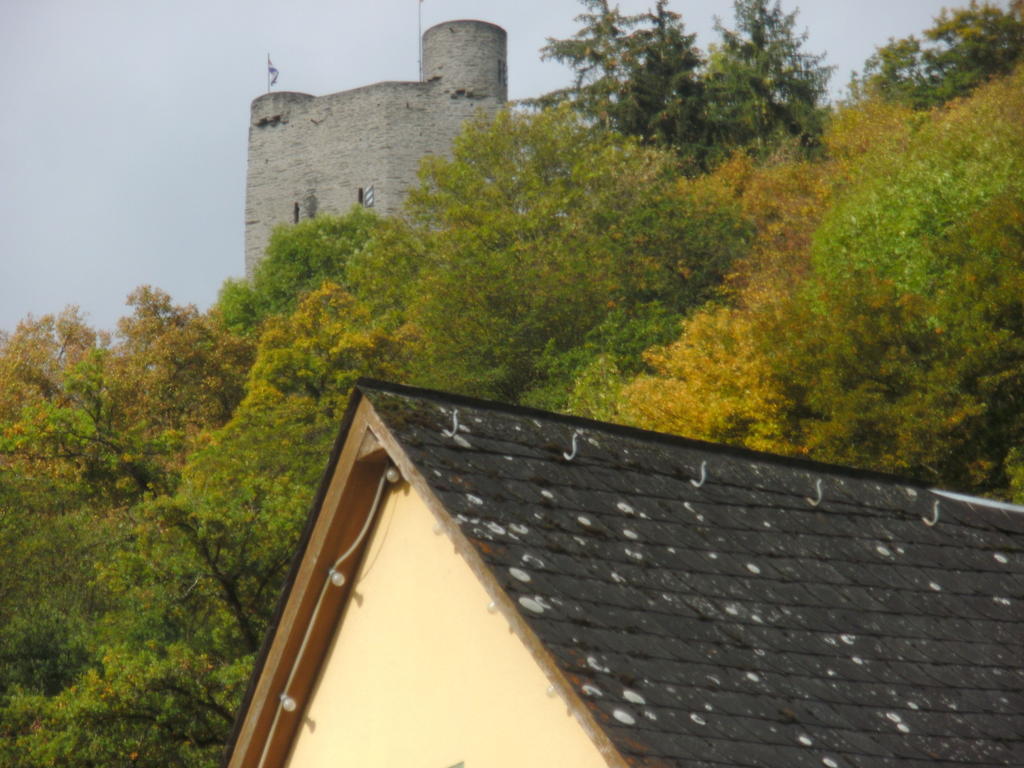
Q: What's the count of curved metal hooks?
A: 5